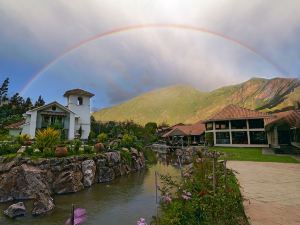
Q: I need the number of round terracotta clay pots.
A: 2